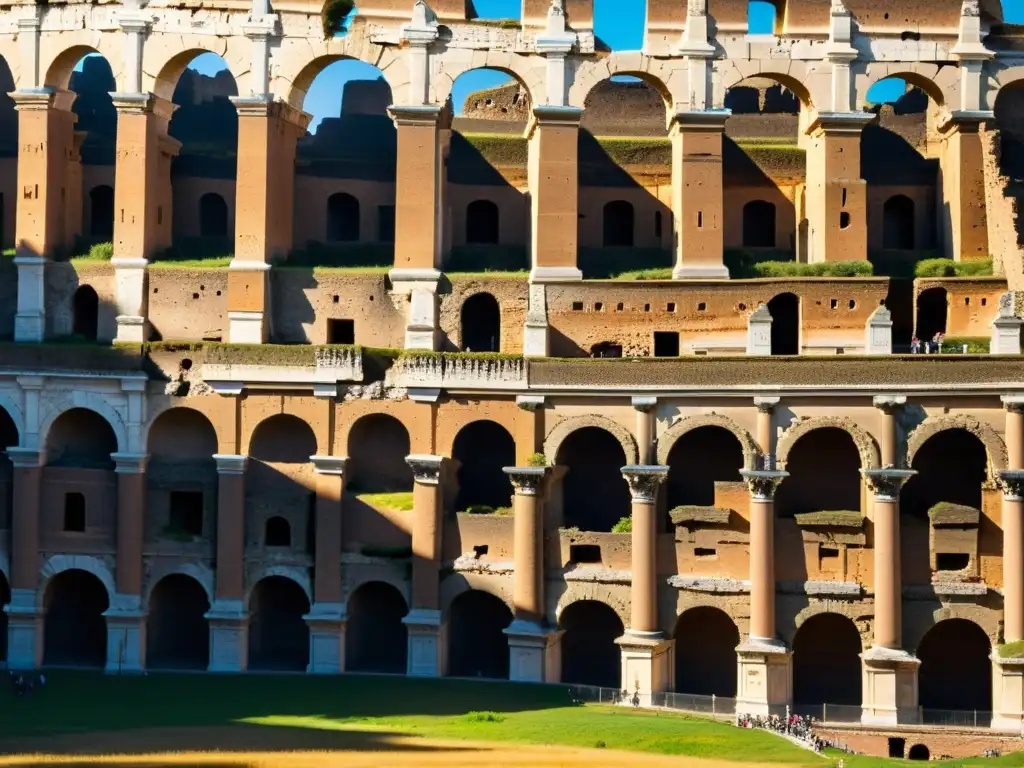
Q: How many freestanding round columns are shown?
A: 5